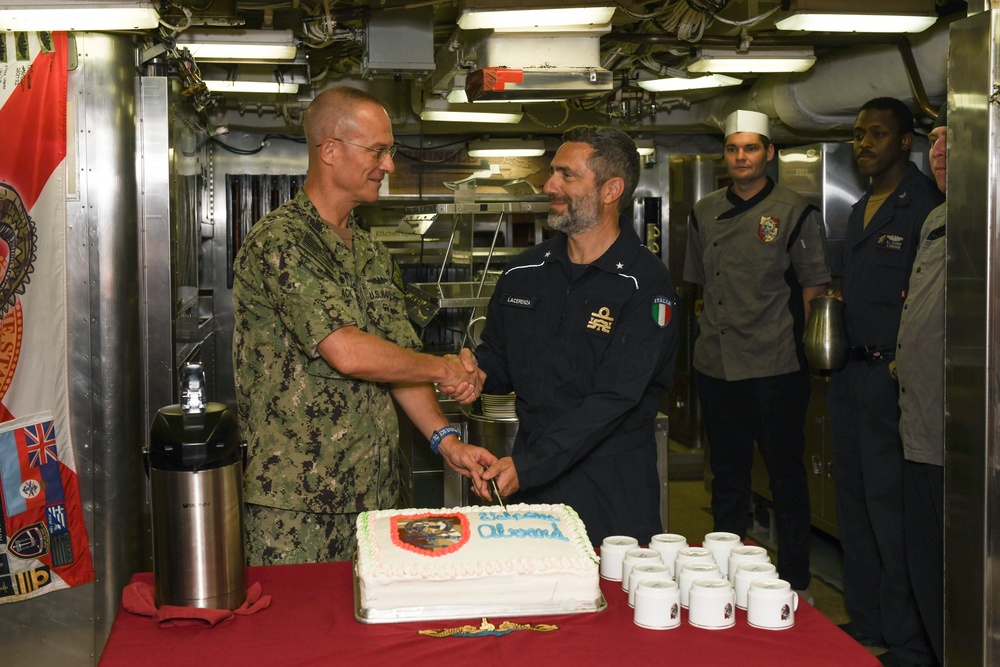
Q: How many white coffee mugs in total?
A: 12